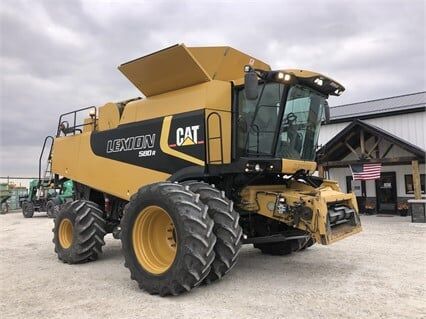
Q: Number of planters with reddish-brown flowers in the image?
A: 2